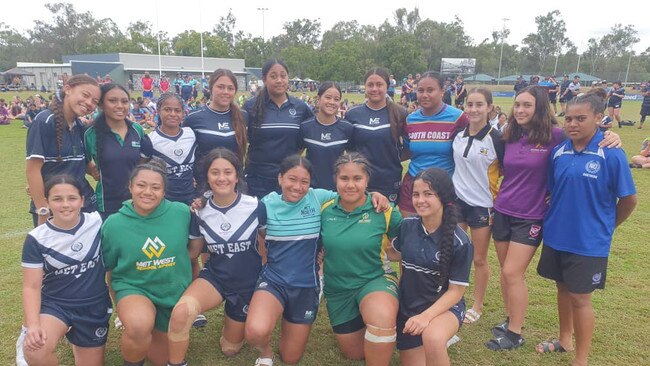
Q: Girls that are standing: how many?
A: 11